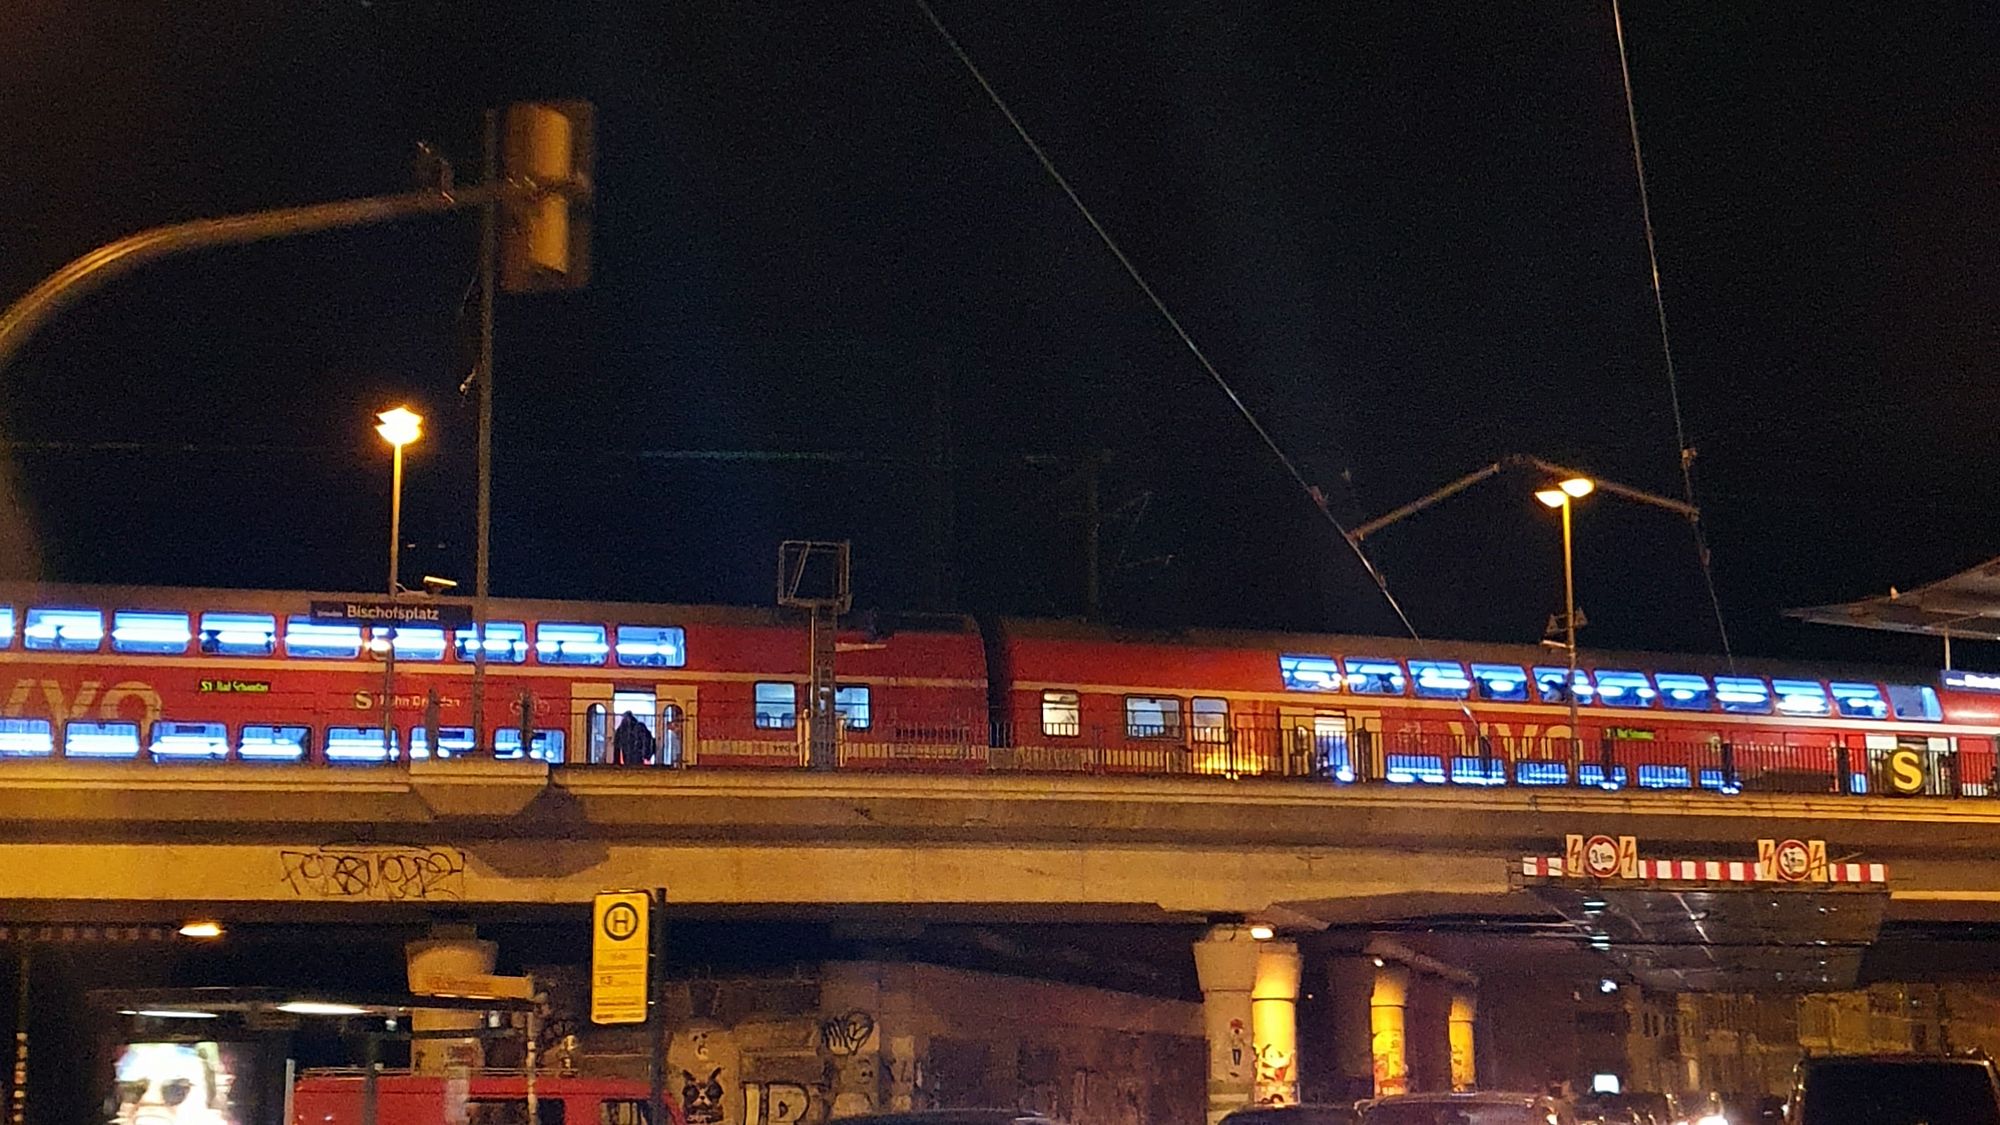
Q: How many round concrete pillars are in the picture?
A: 5